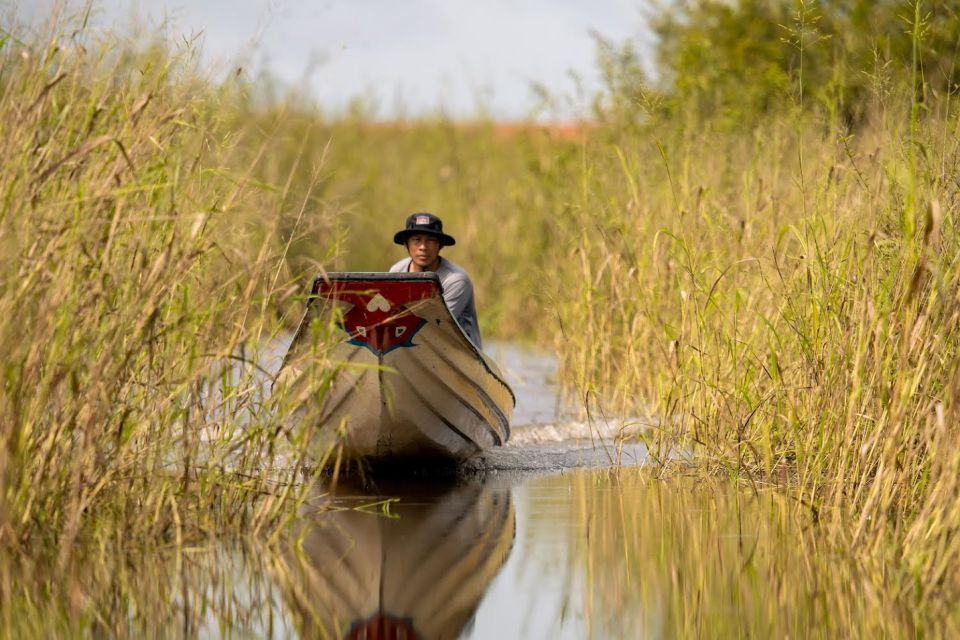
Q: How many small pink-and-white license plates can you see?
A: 0